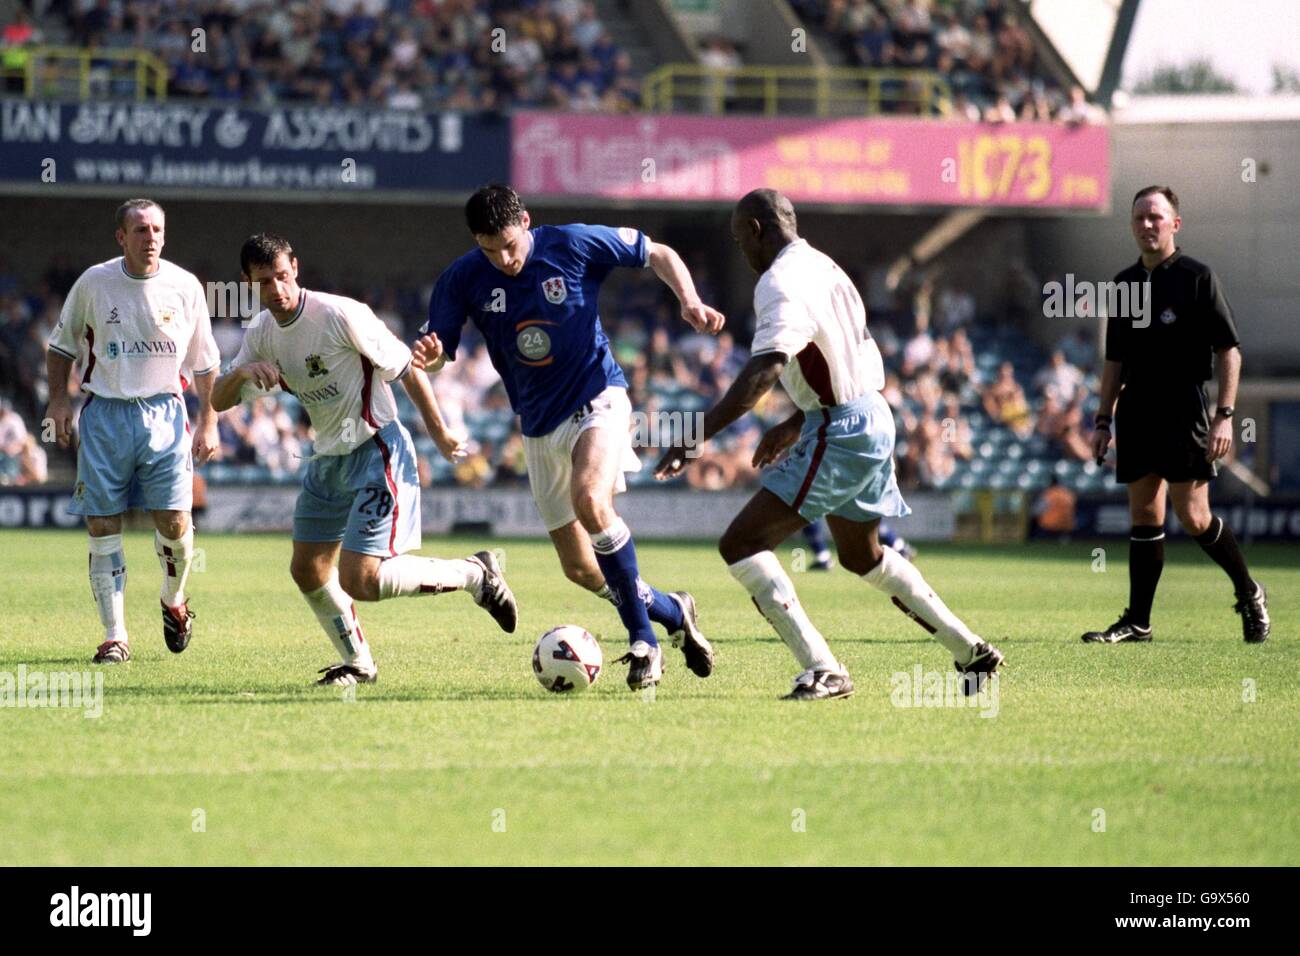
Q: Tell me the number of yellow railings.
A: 2